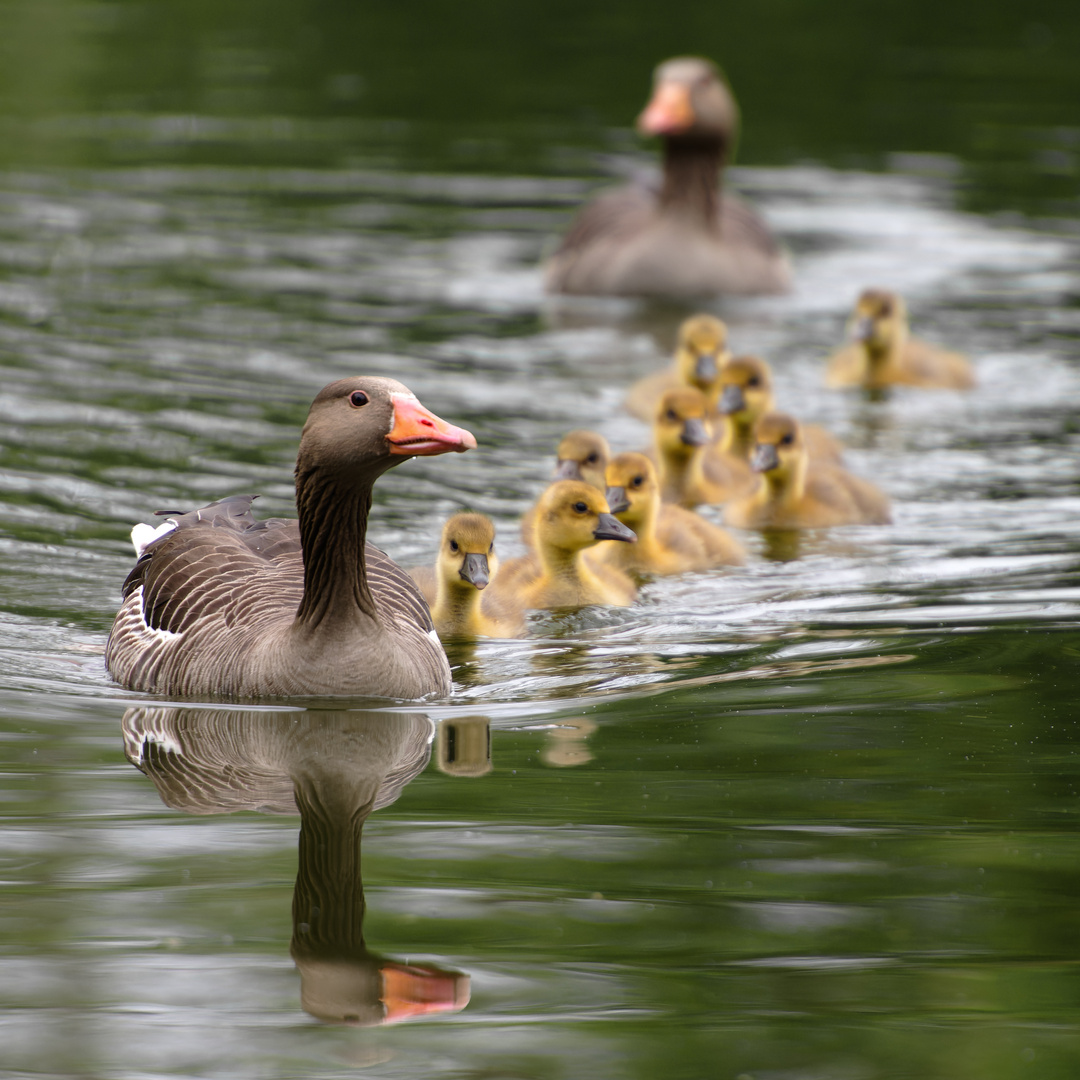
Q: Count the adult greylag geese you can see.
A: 2